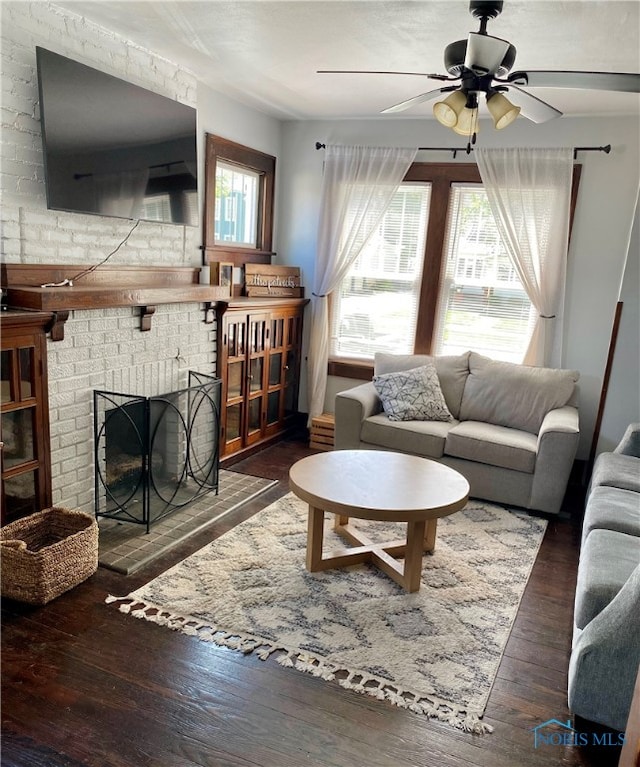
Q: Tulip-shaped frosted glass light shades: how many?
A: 3